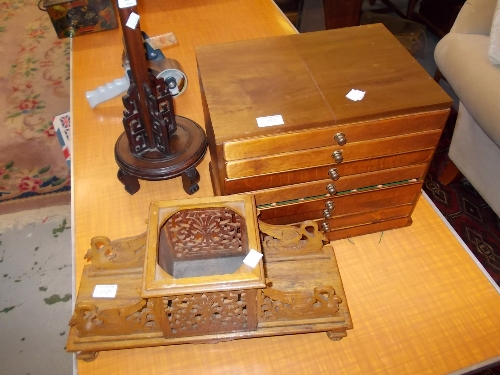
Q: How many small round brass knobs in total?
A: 7